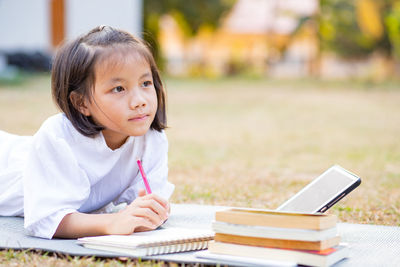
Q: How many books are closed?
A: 4